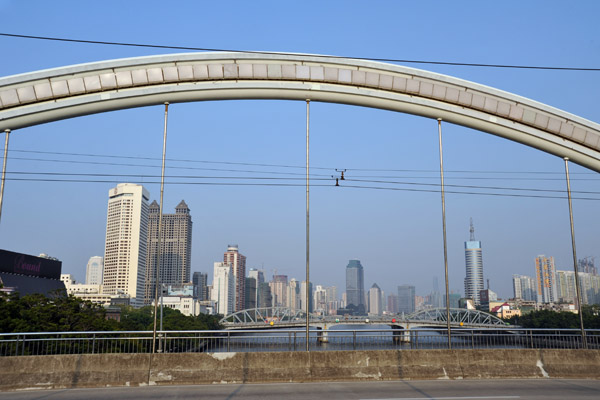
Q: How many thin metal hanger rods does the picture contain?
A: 5